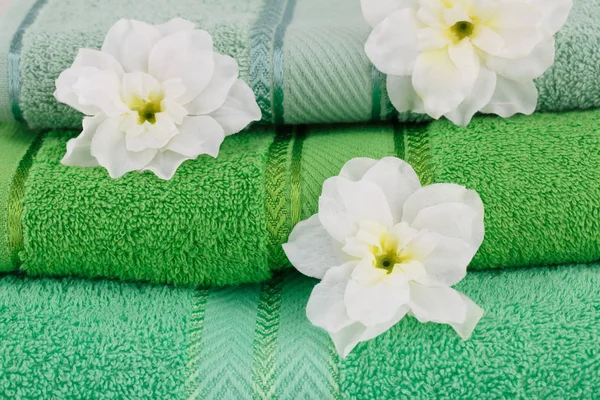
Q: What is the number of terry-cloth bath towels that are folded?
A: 3